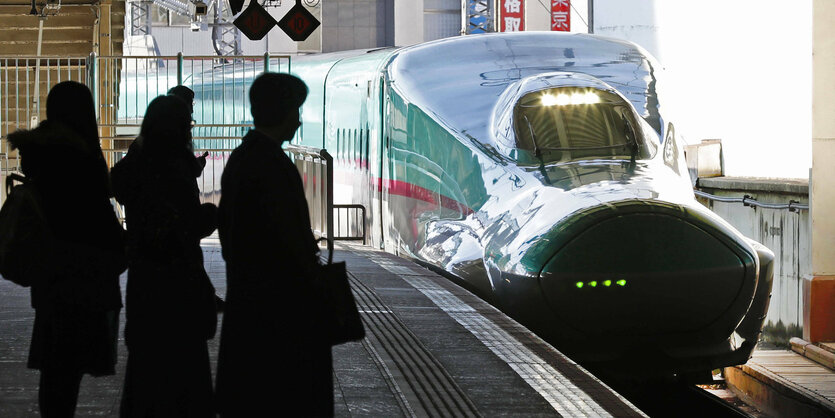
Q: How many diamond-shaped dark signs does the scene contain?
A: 2